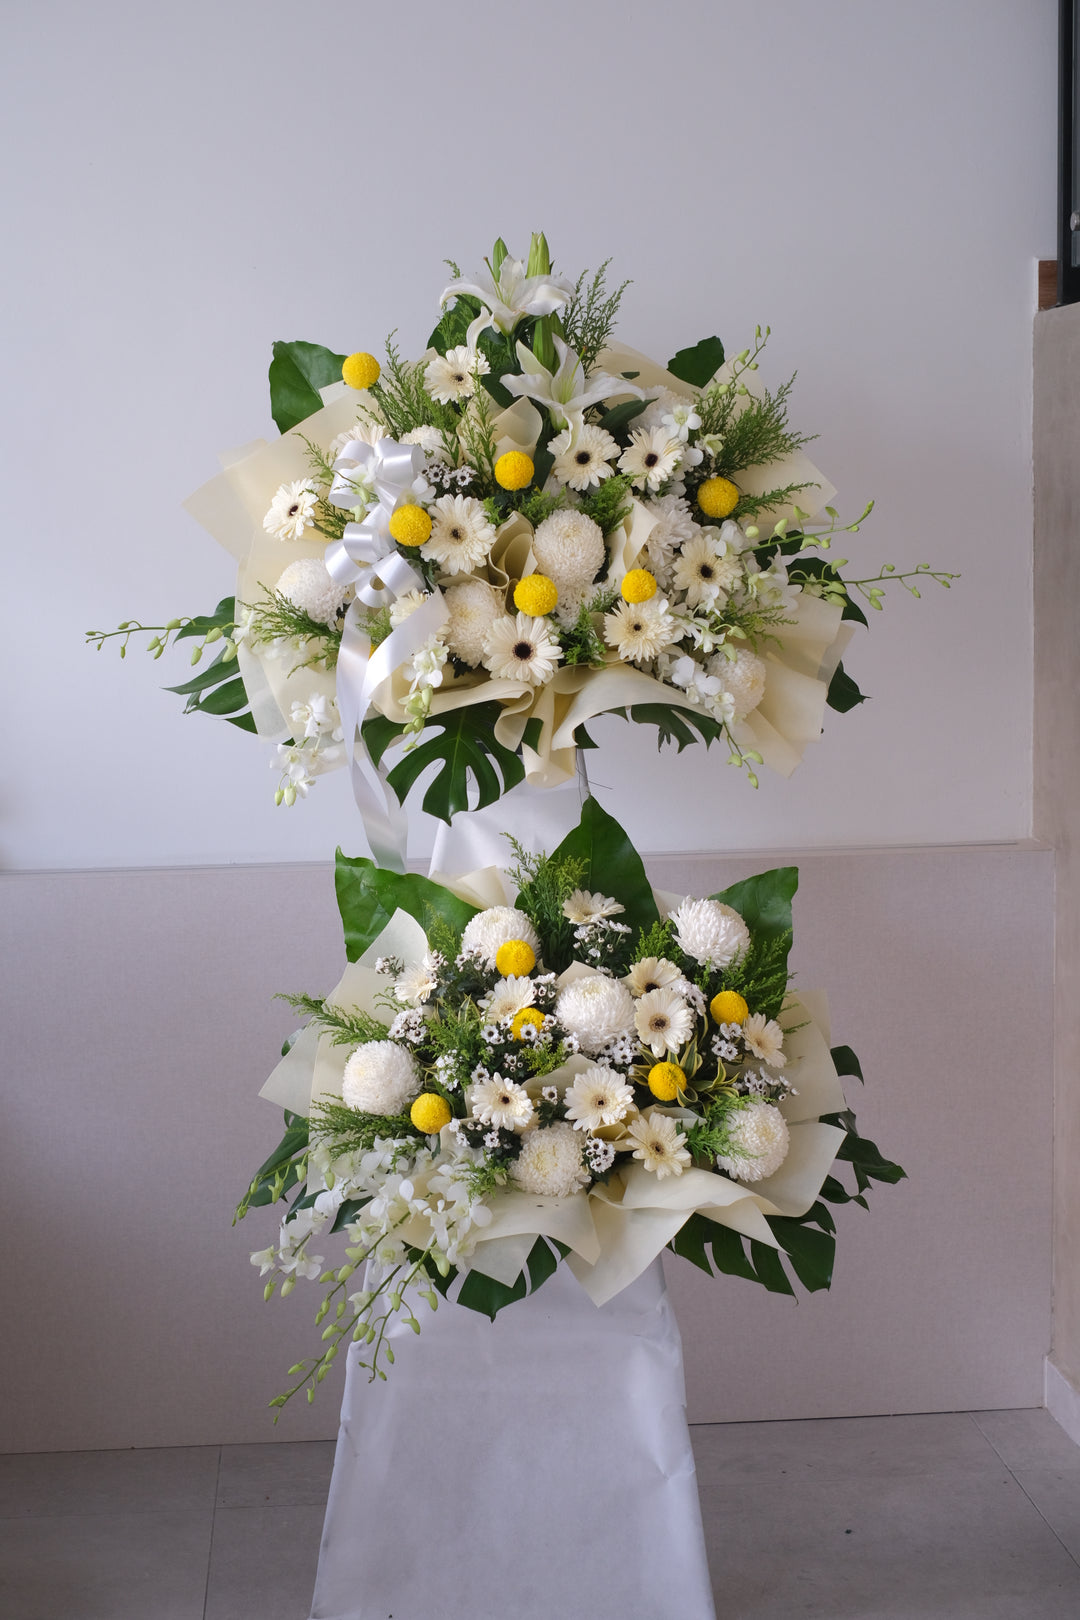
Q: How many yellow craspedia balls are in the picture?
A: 11